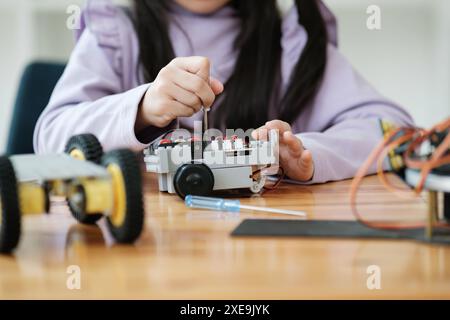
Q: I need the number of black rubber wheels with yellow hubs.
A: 3